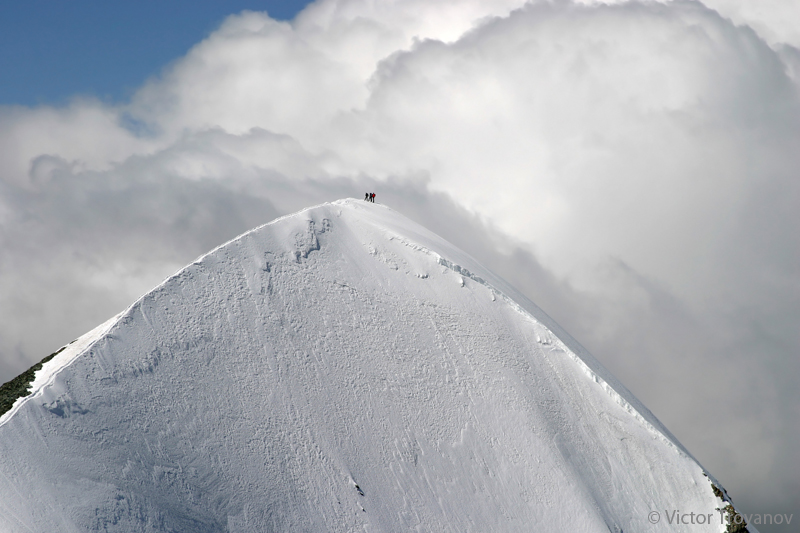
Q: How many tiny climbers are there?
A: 3